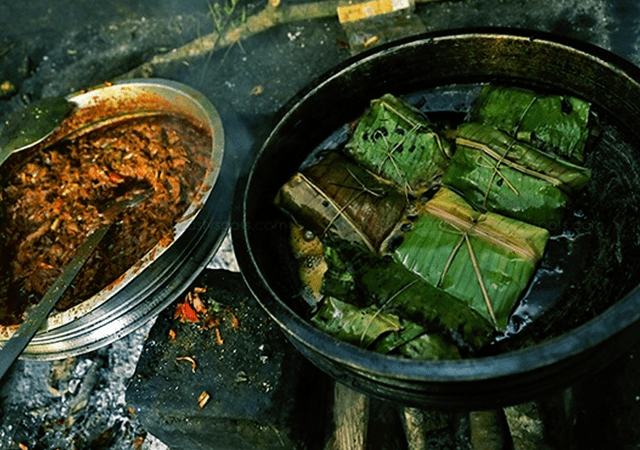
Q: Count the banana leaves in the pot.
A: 6